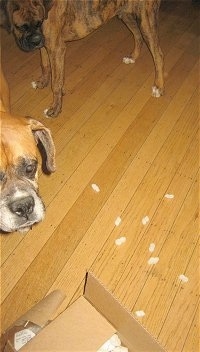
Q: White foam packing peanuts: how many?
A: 9